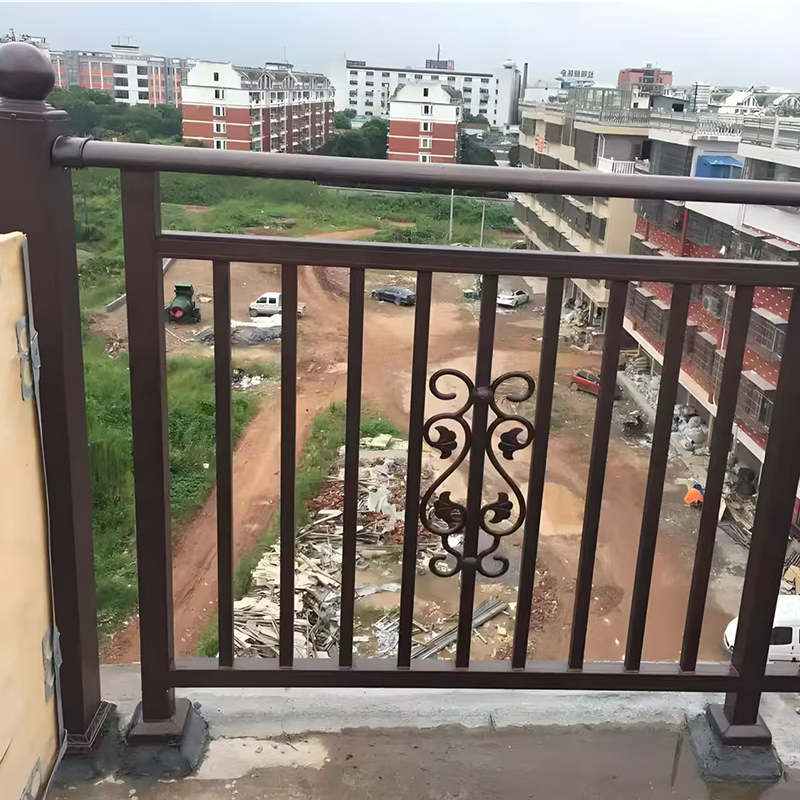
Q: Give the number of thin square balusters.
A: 9